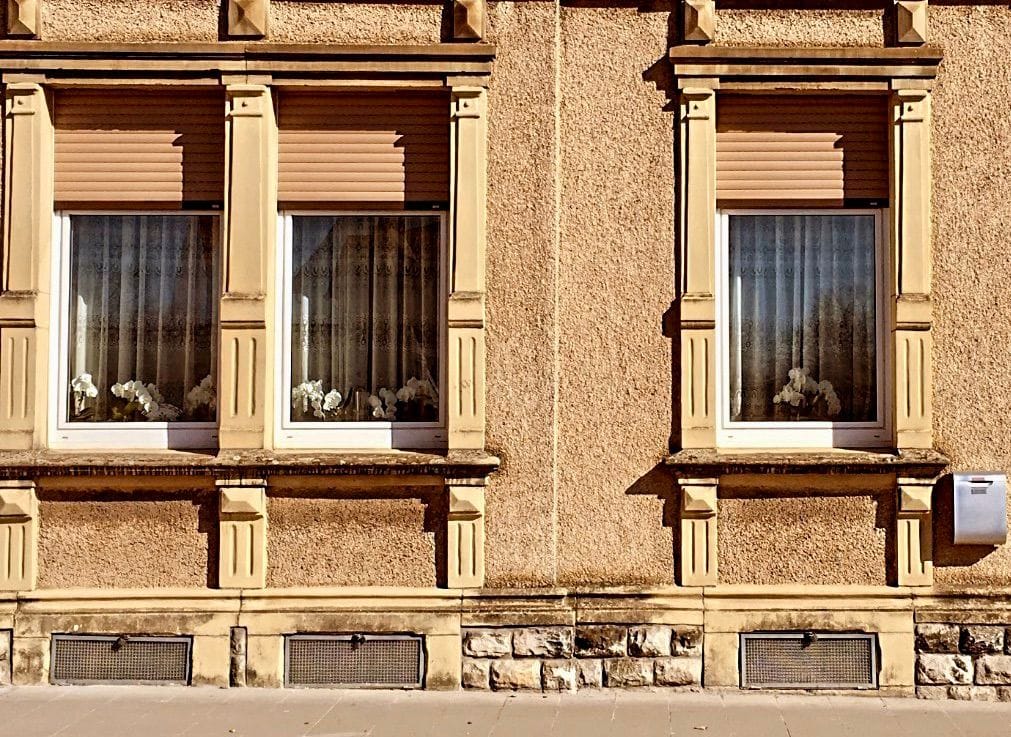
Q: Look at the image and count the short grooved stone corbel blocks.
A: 5